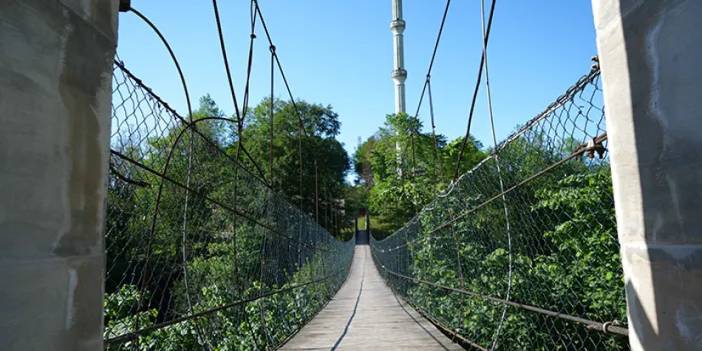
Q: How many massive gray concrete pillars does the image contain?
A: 2